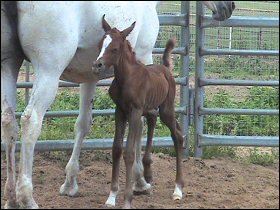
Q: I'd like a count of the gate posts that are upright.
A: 2